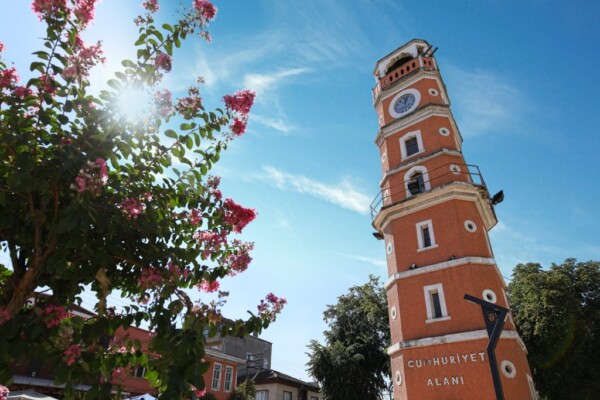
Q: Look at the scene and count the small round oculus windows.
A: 12